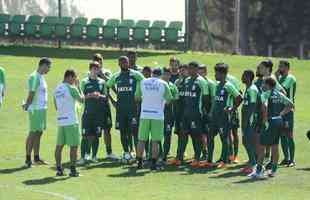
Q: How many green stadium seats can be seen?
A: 12